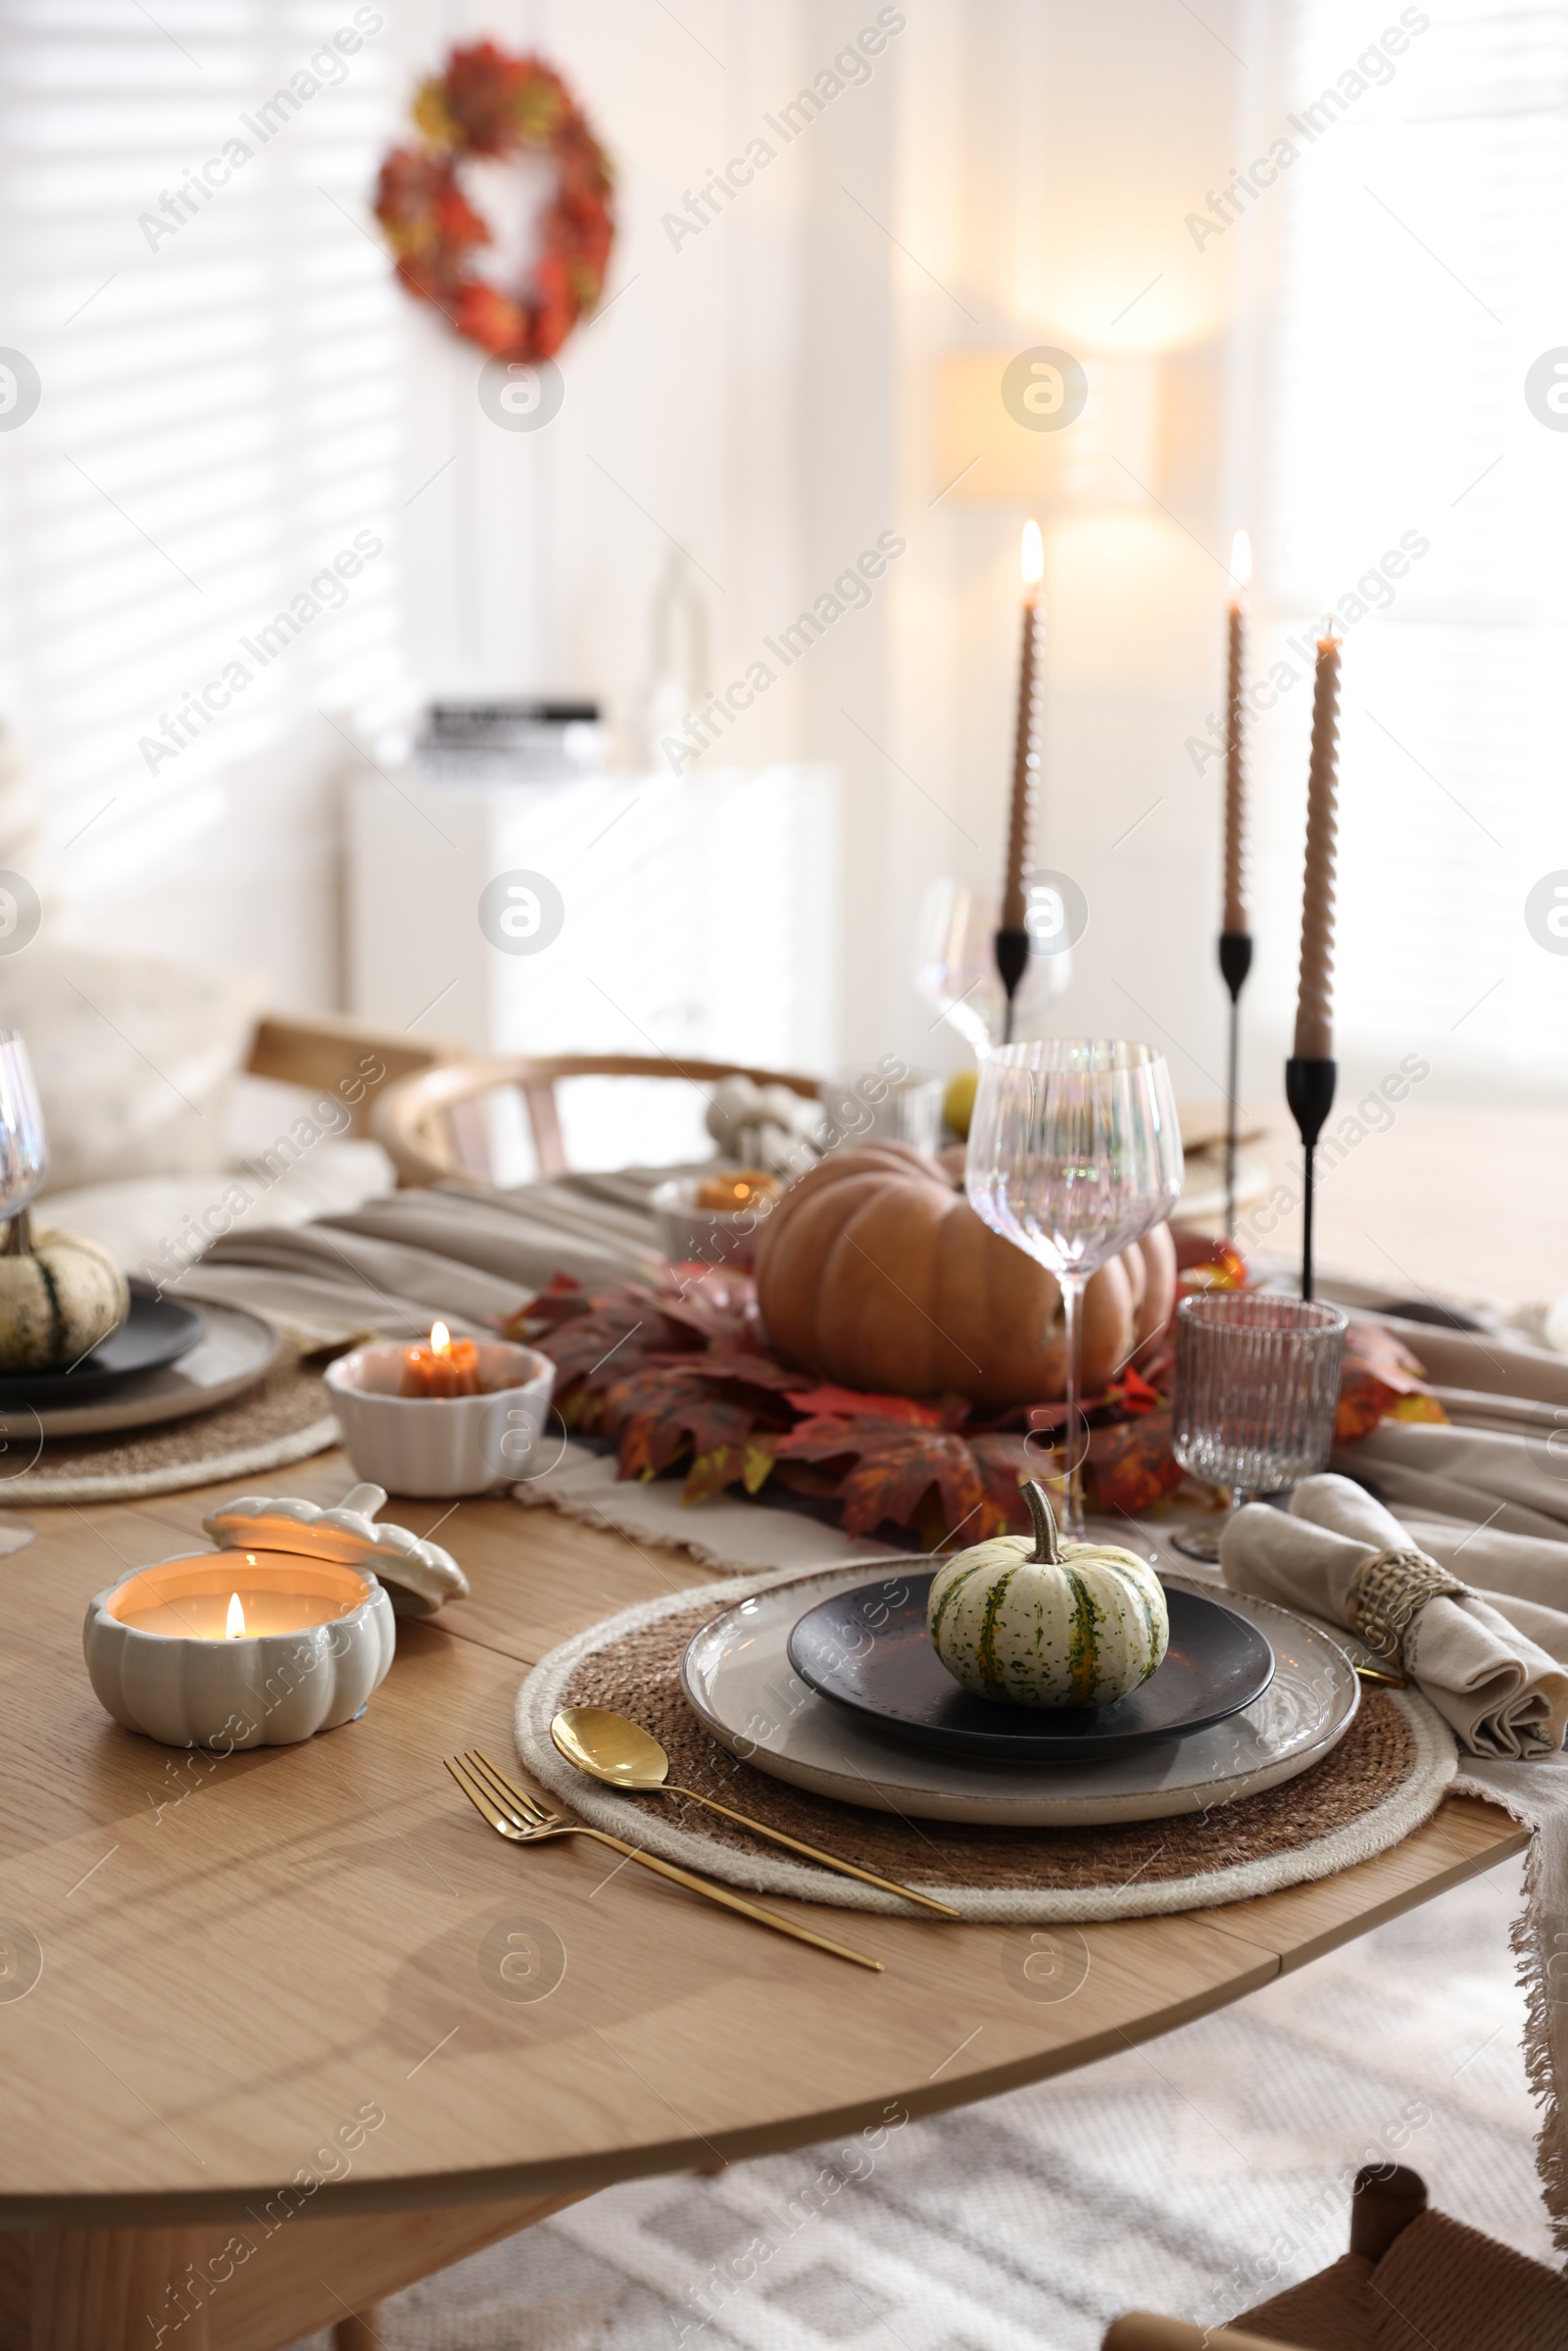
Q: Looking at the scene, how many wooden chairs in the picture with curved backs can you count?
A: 1